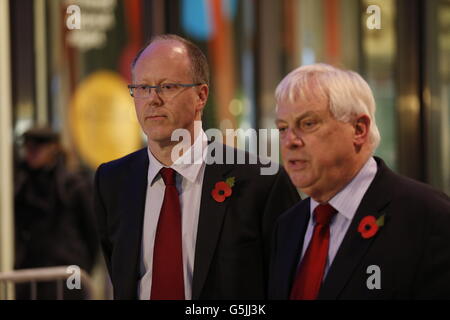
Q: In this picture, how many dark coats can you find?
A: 3